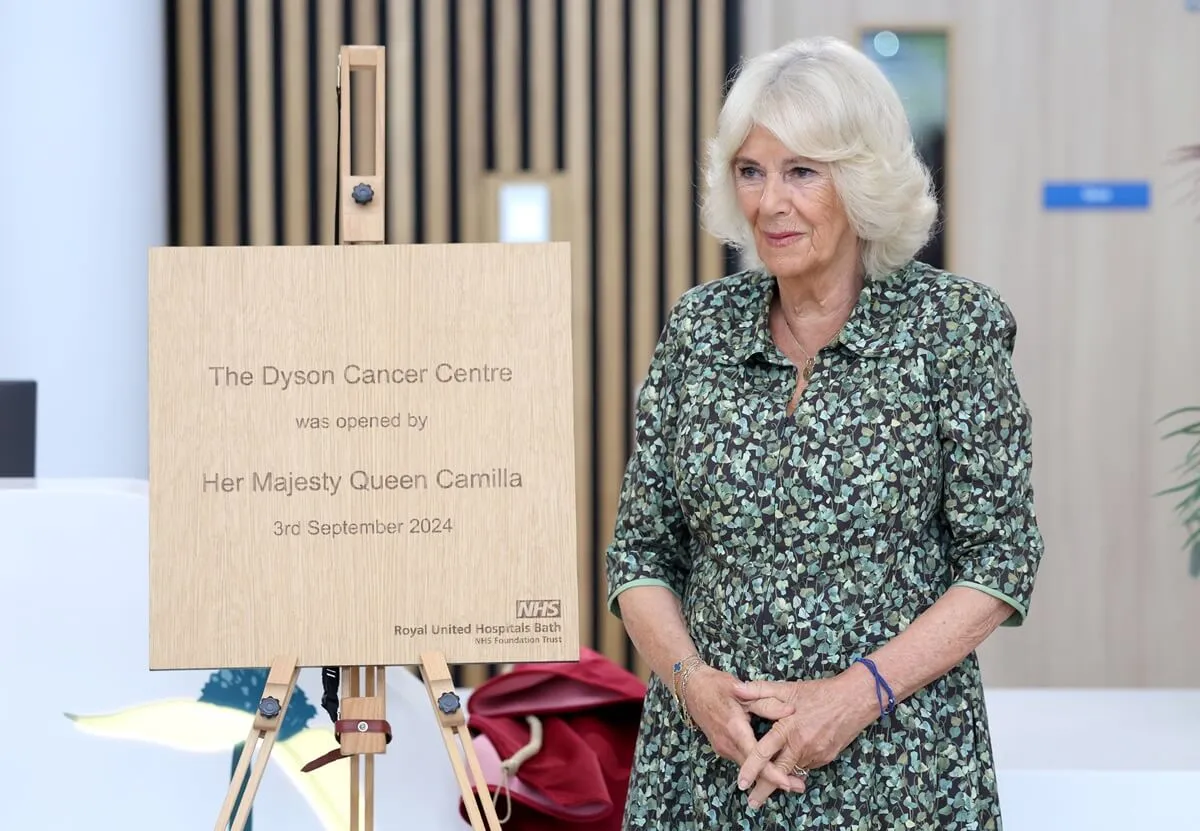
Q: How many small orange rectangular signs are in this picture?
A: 0